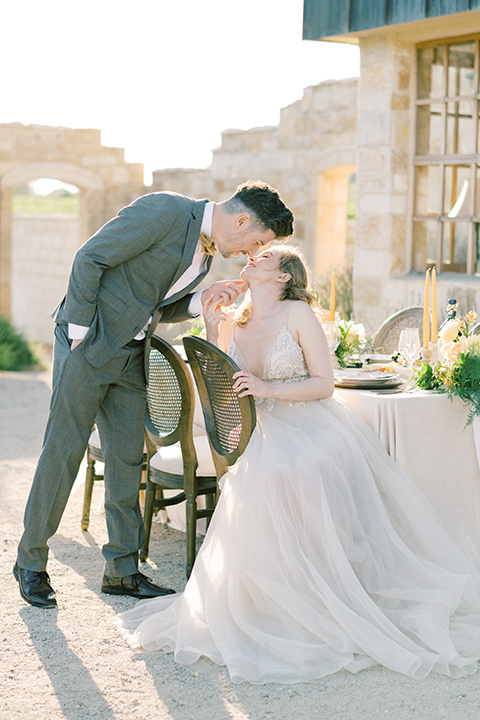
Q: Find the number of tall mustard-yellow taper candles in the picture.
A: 3